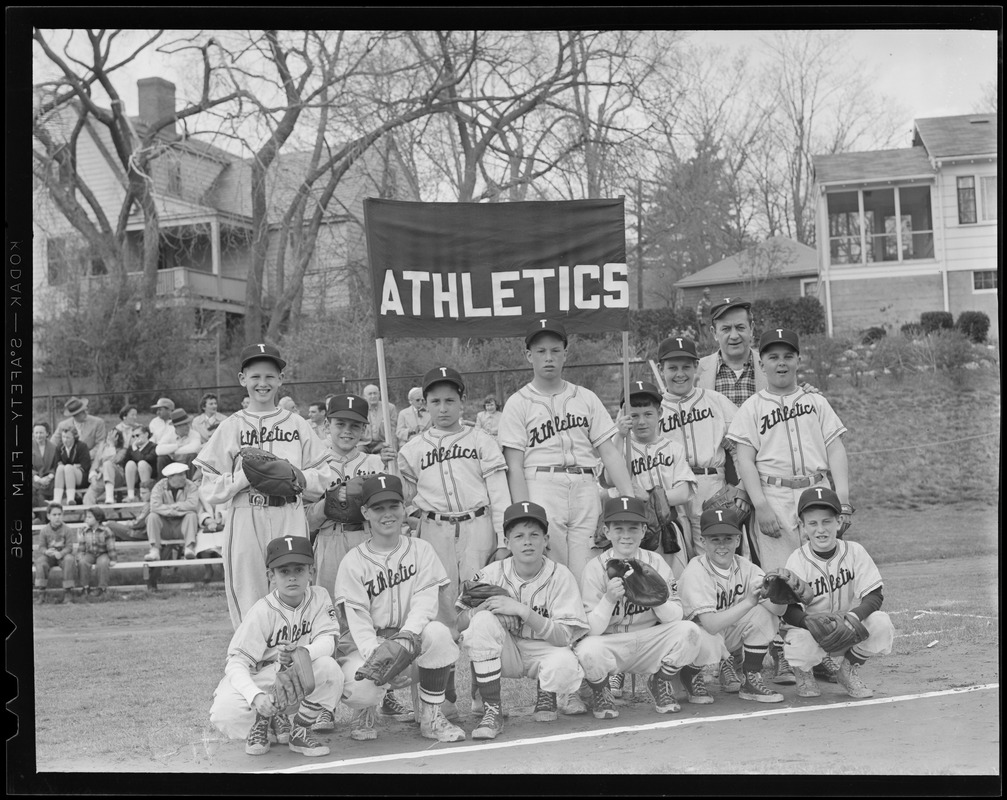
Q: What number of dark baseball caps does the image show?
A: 14